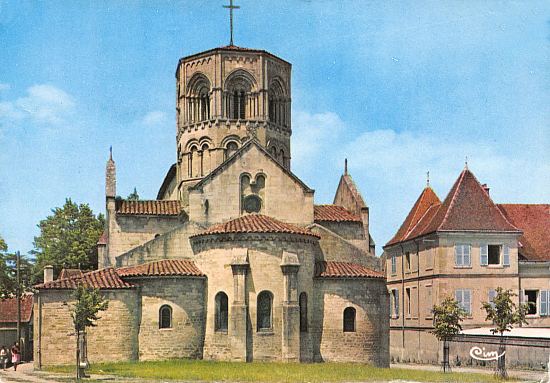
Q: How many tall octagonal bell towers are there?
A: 1